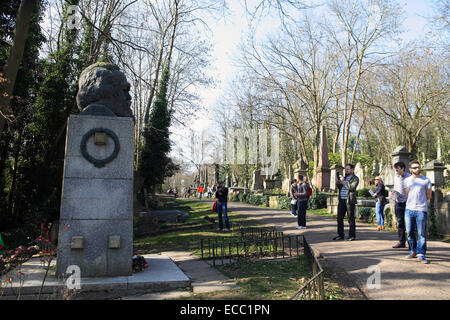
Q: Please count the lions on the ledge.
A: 0